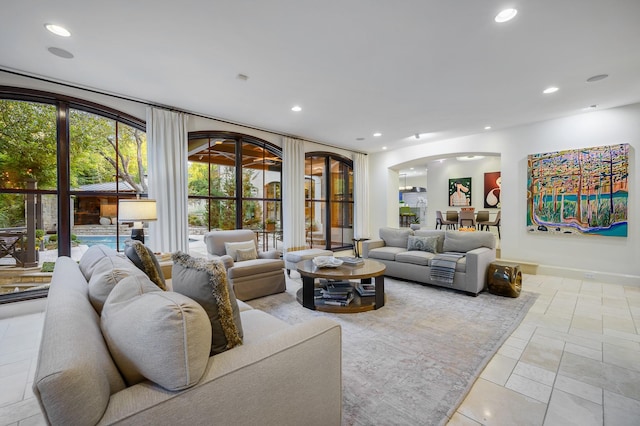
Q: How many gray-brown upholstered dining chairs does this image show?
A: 5